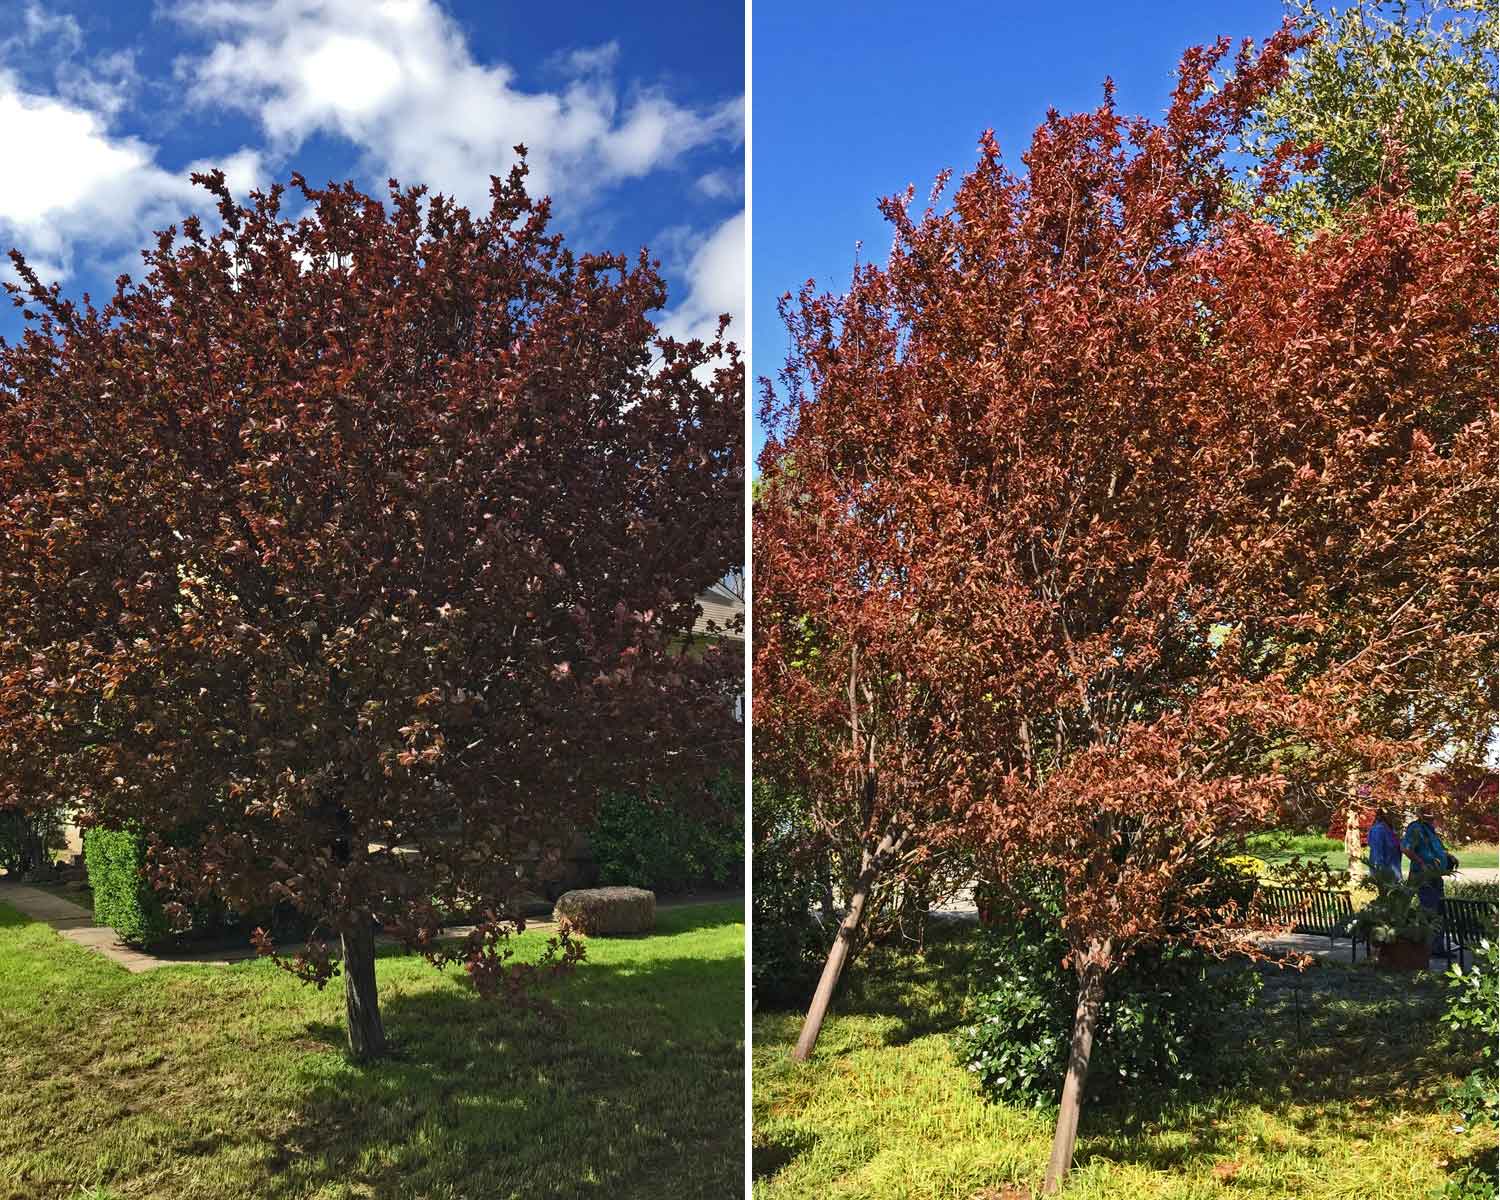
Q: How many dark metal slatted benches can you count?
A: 2